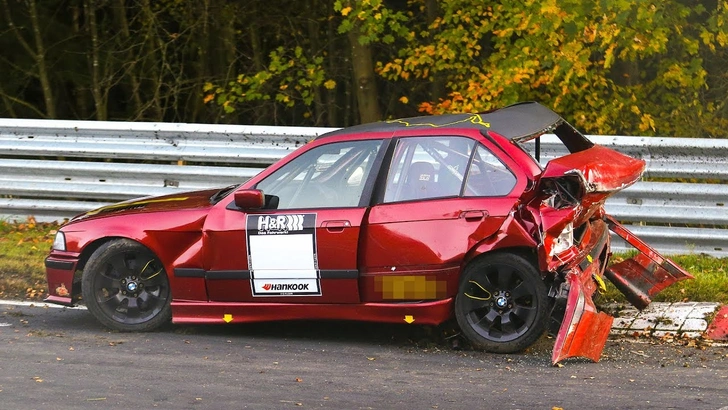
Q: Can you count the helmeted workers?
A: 0